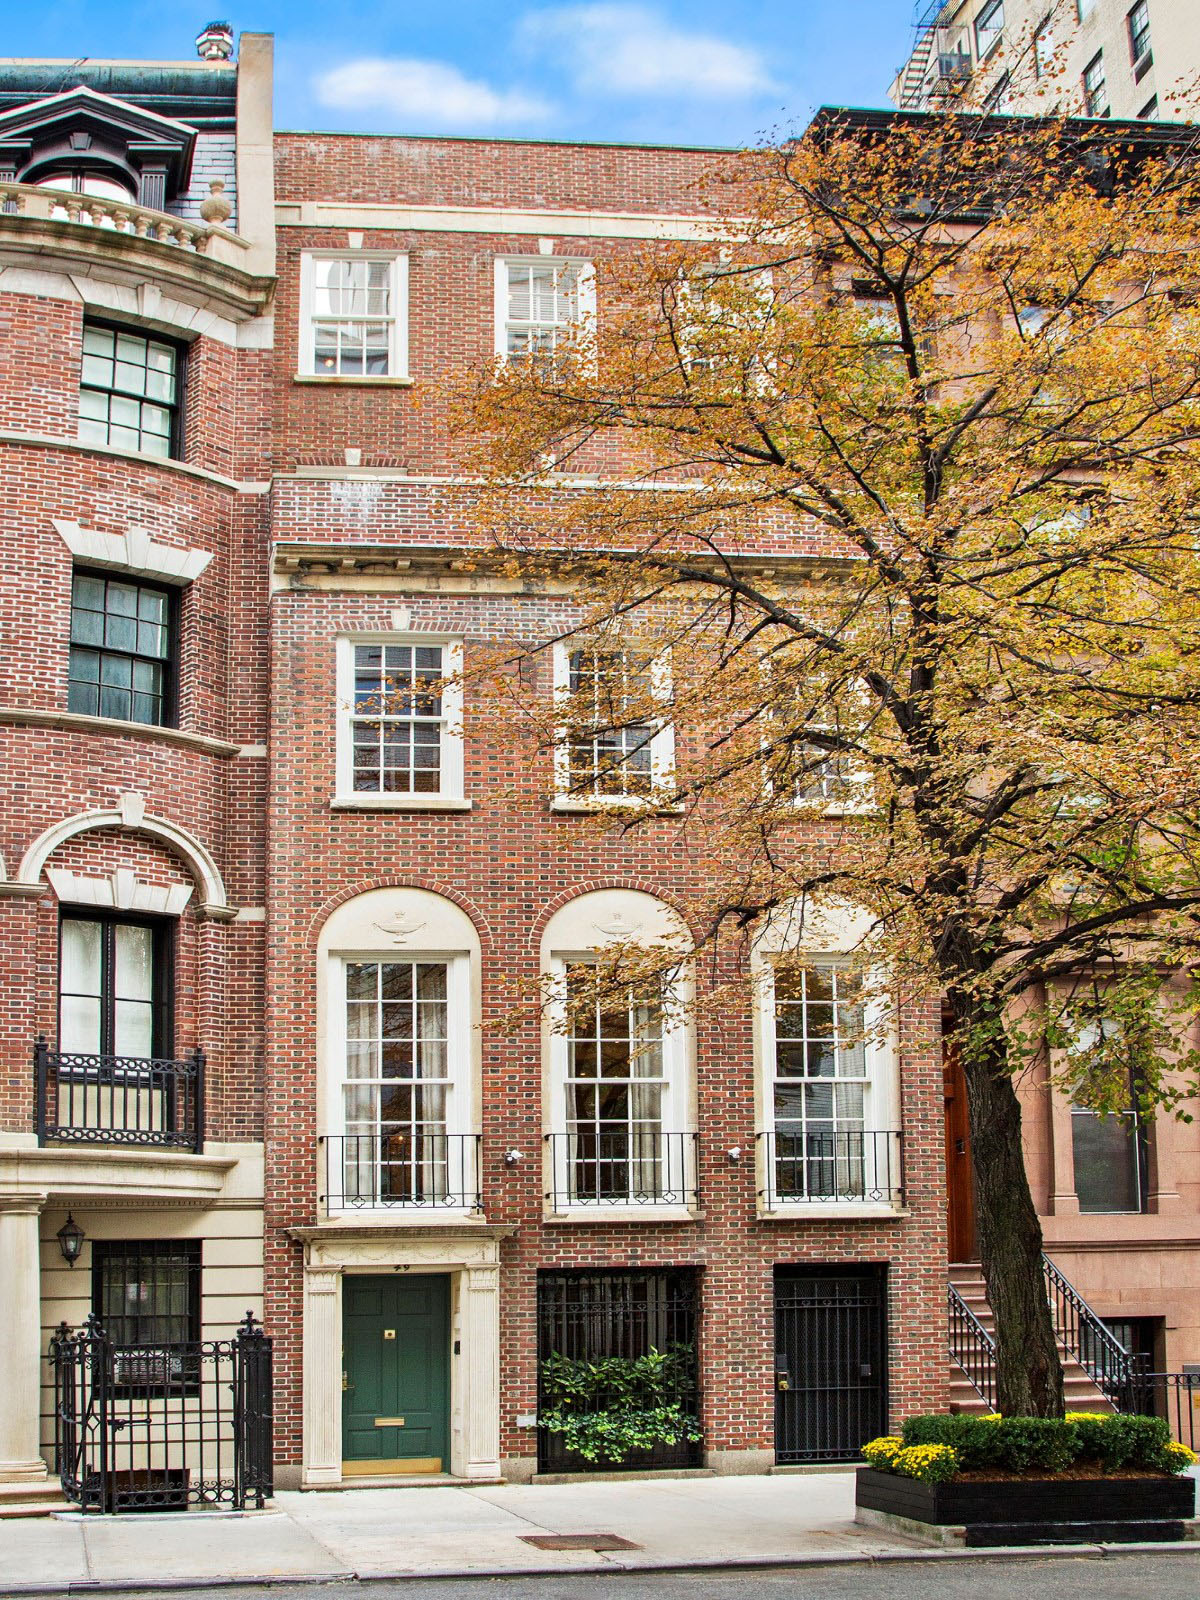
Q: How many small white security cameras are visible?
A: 2